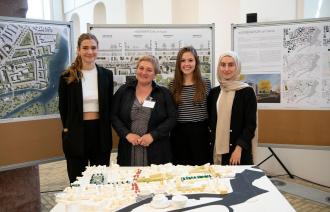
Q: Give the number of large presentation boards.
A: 3